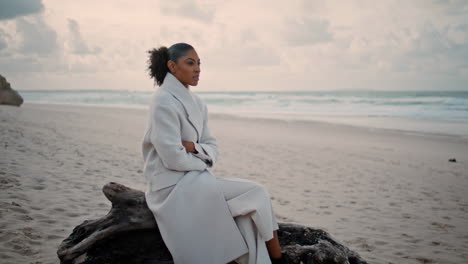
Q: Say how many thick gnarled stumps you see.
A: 1